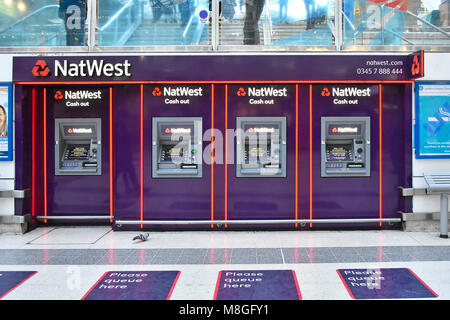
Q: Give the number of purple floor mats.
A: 4